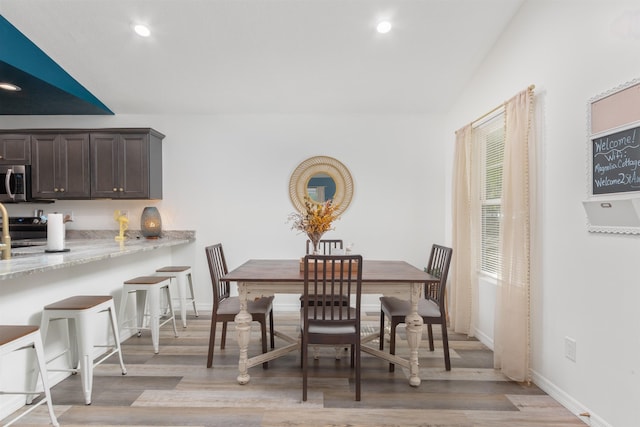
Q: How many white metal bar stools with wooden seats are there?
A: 4